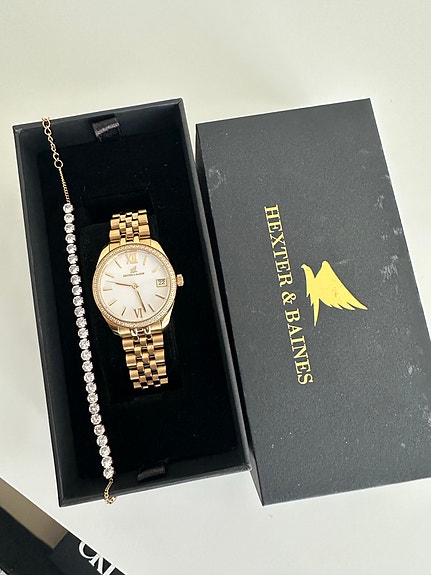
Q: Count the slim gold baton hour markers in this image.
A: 9